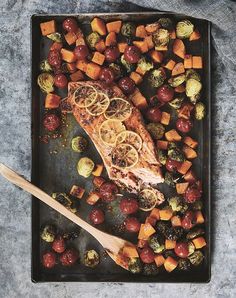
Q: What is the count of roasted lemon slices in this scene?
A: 7